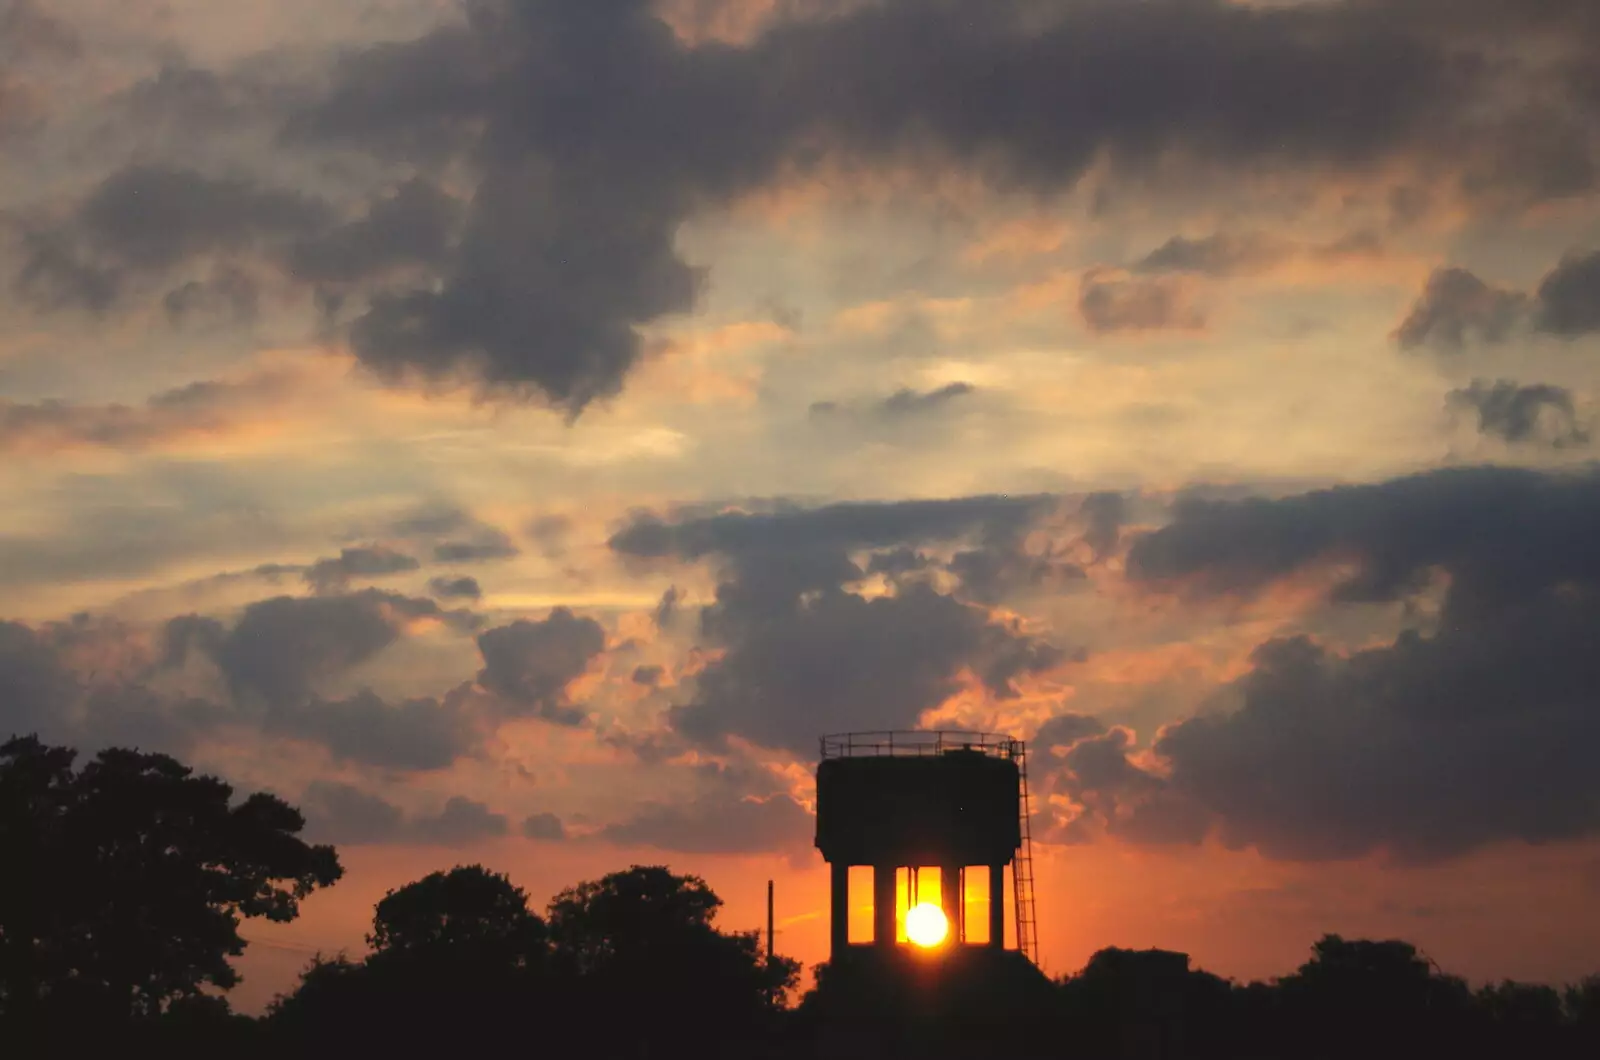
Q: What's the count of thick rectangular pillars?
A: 4